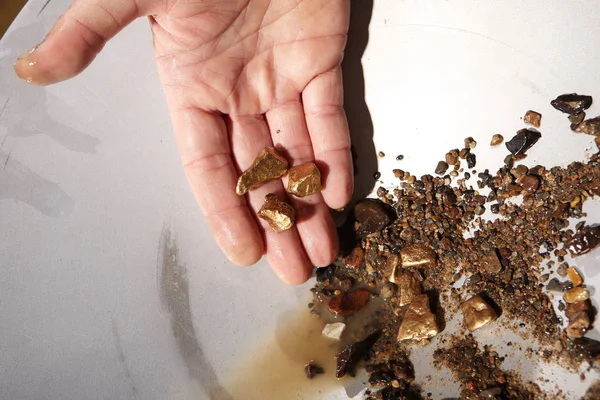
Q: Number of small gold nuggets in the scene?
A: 8